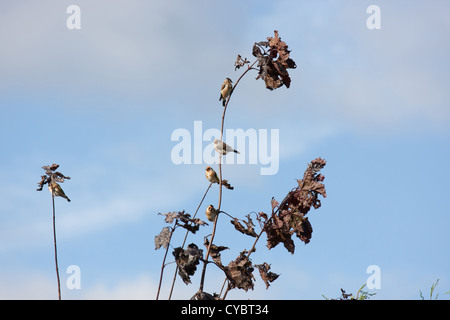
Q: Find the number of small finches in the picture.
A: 5